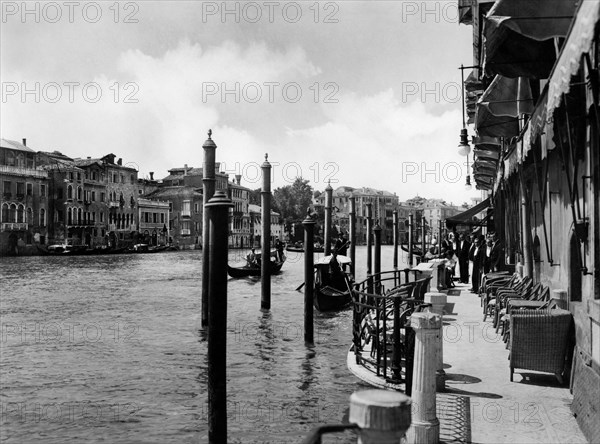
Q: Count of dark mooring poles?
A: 12